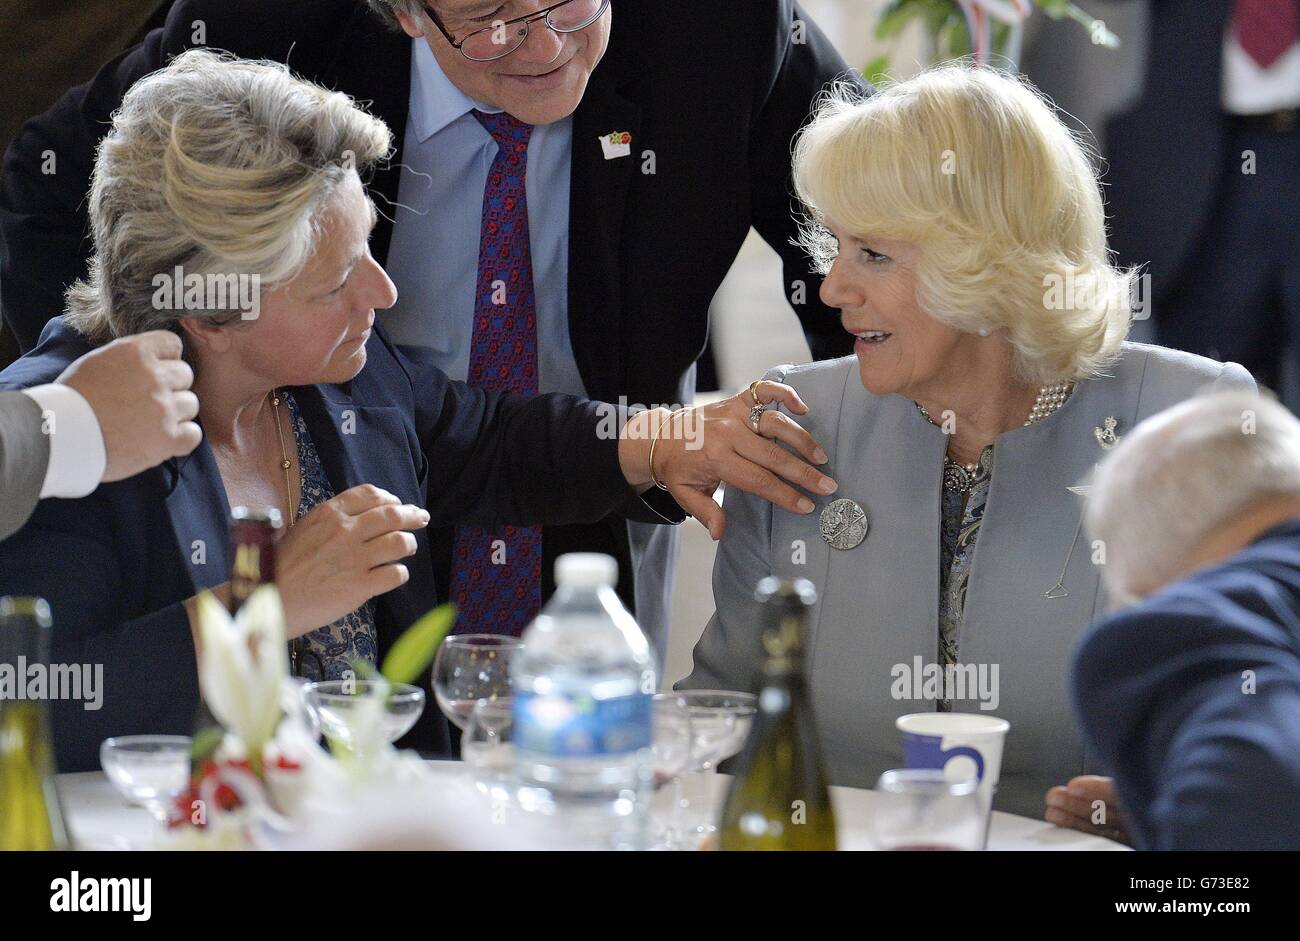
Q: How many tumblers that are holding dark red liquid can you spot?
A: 1